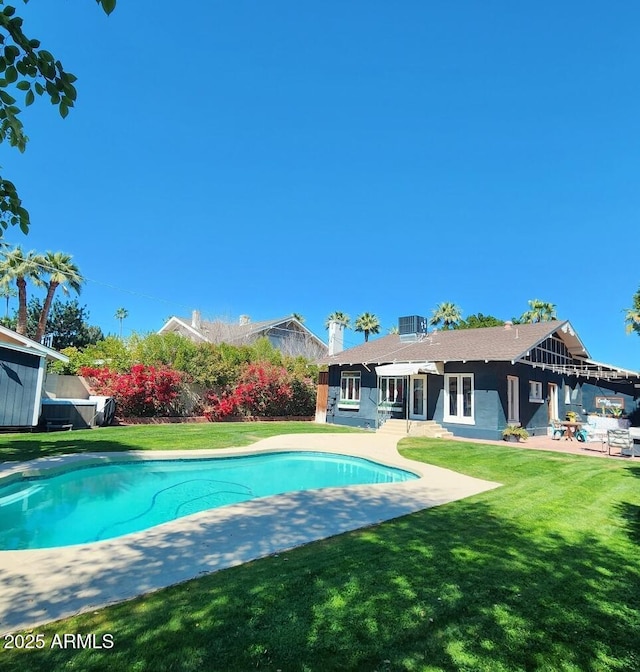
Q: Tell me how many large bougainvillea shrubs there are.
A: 2